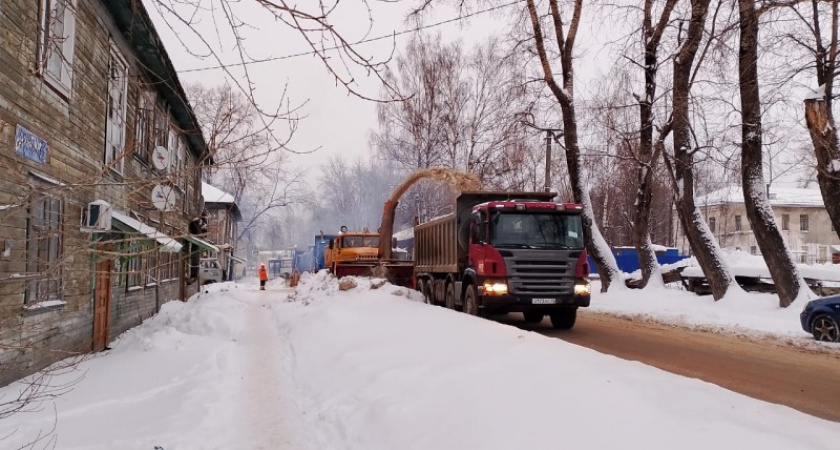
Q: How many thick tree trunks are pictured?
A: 5